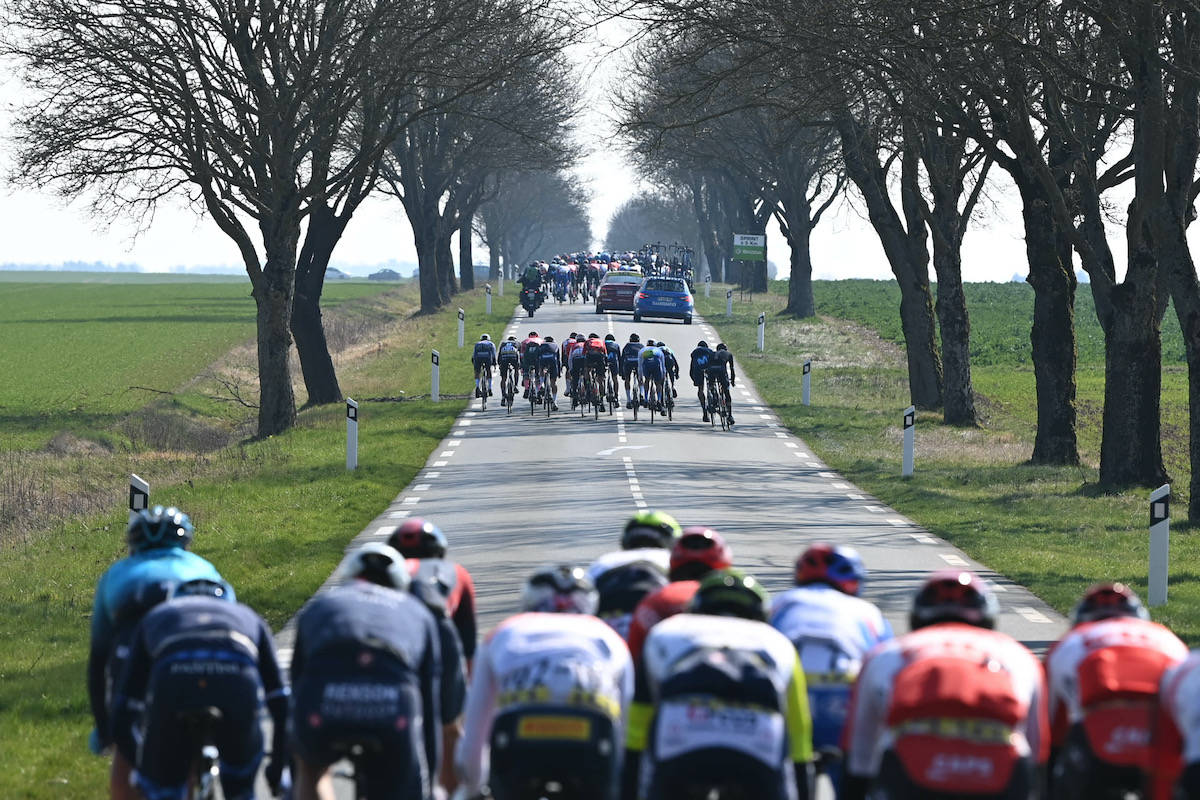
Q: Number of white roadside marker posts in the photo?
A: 13